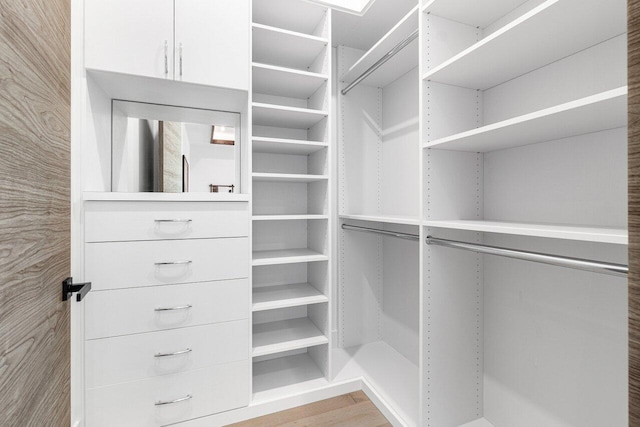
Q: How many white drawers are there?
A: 5